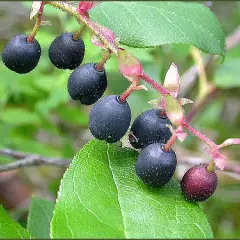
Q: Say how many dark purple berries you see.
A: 6